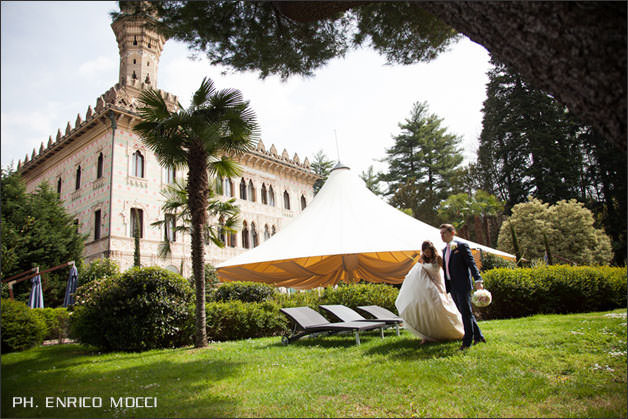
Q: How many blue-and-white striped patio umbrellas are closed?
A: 2